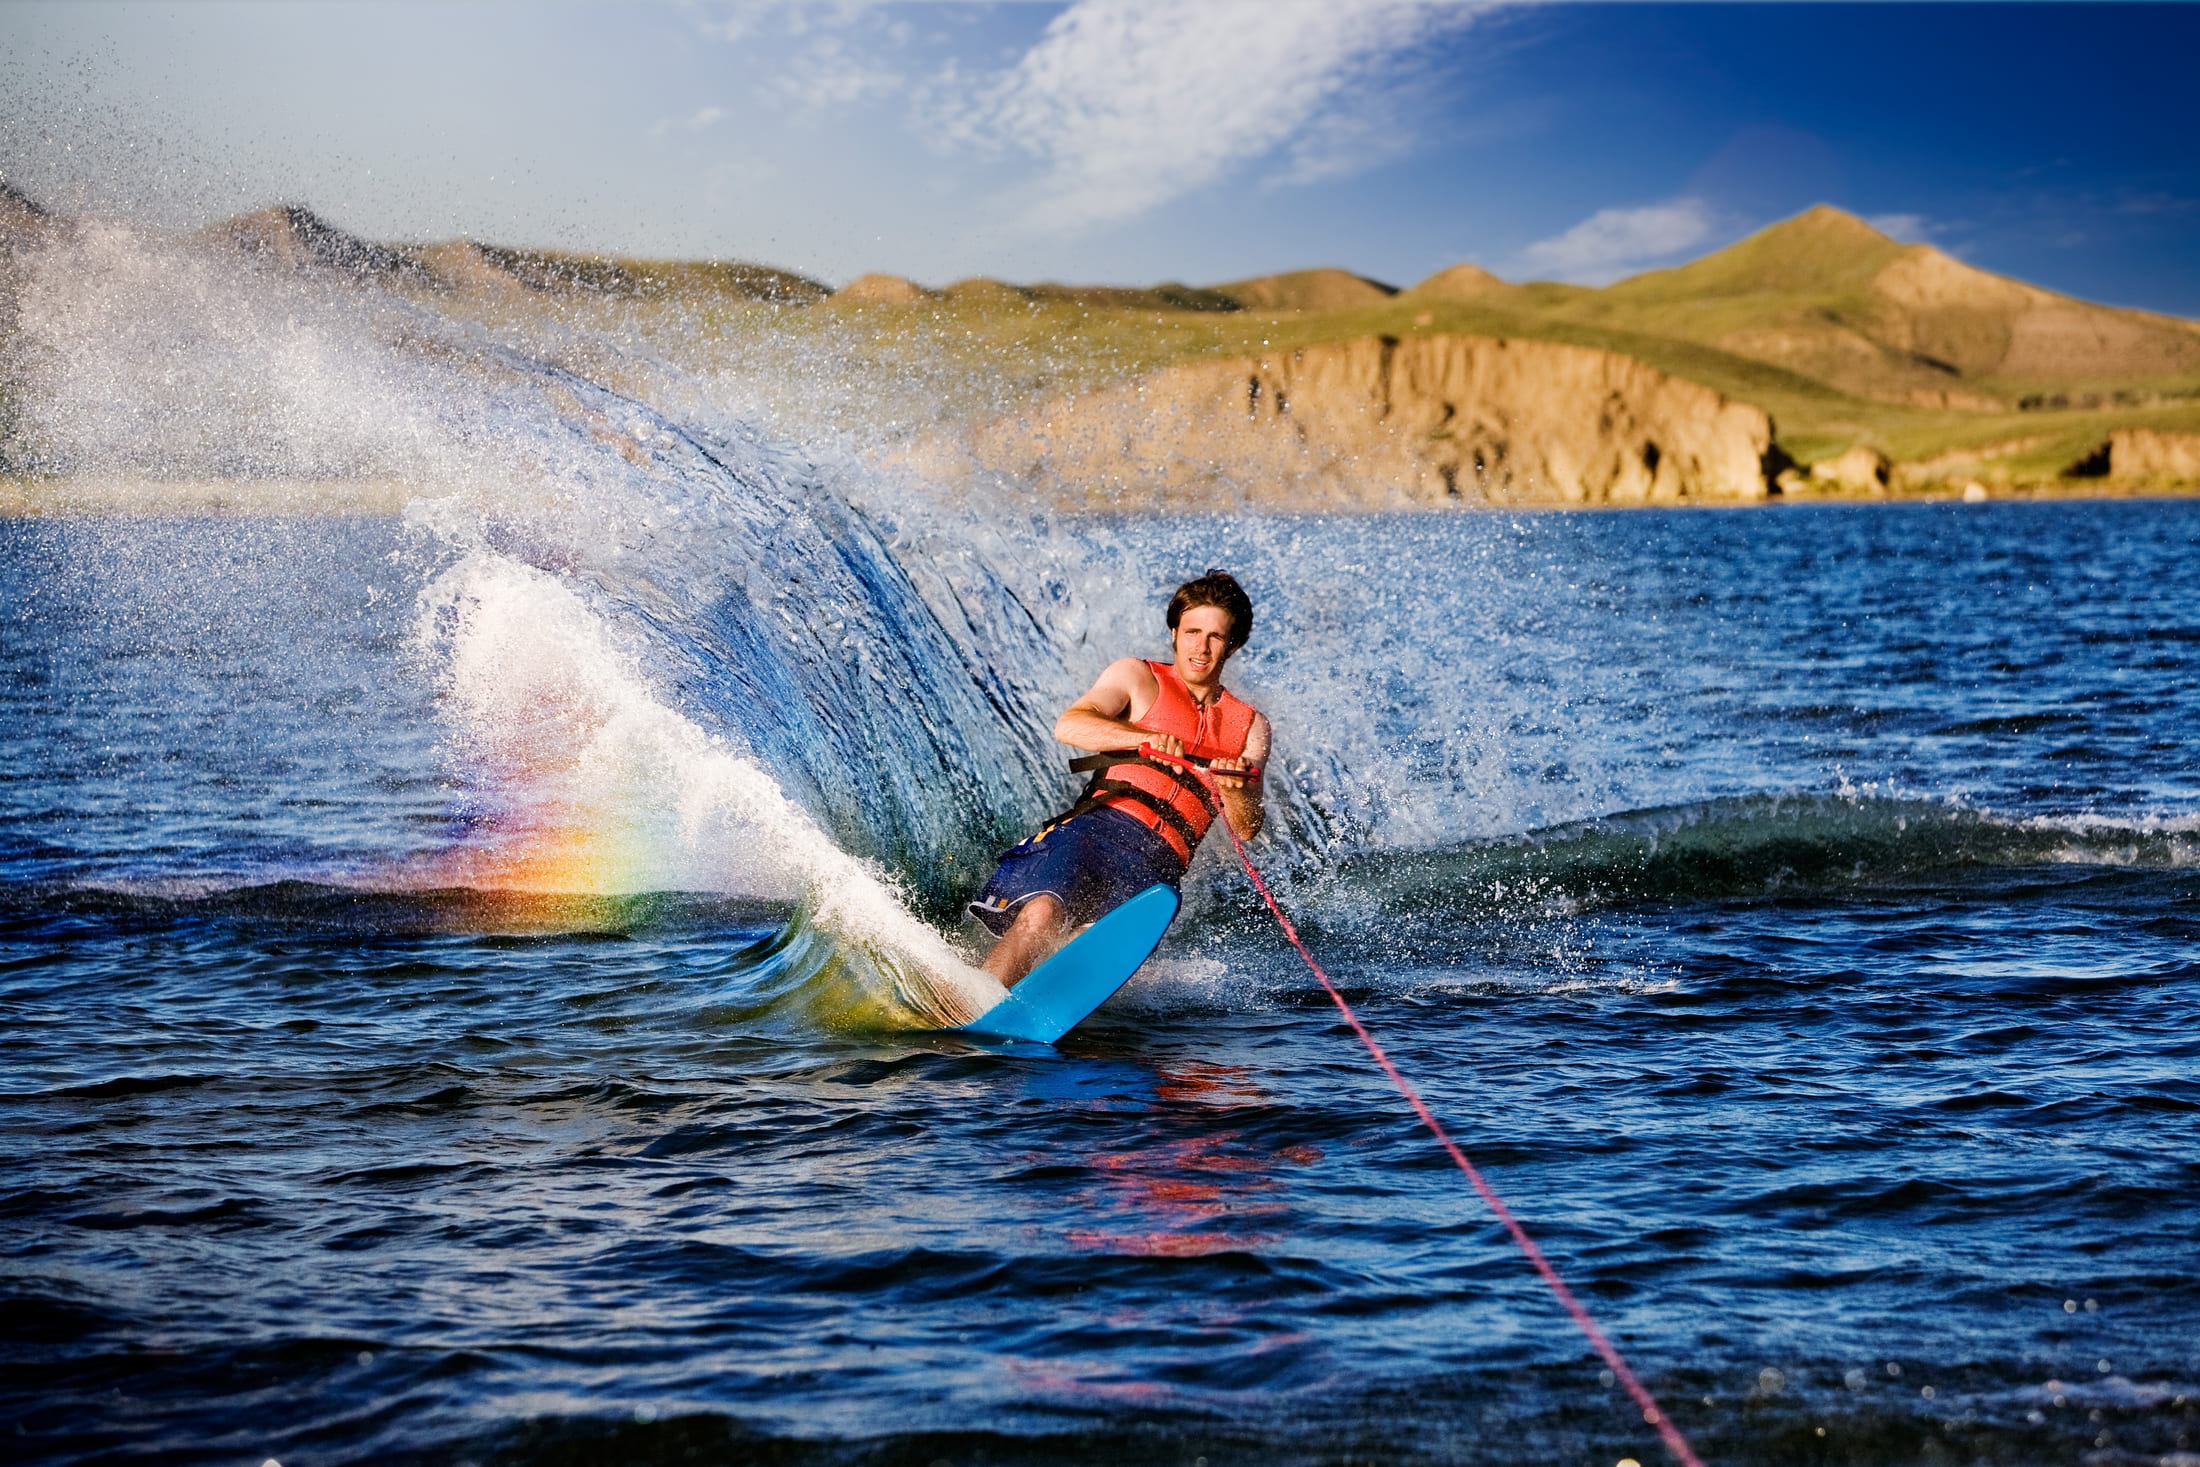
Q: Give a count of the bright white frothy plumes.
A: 1